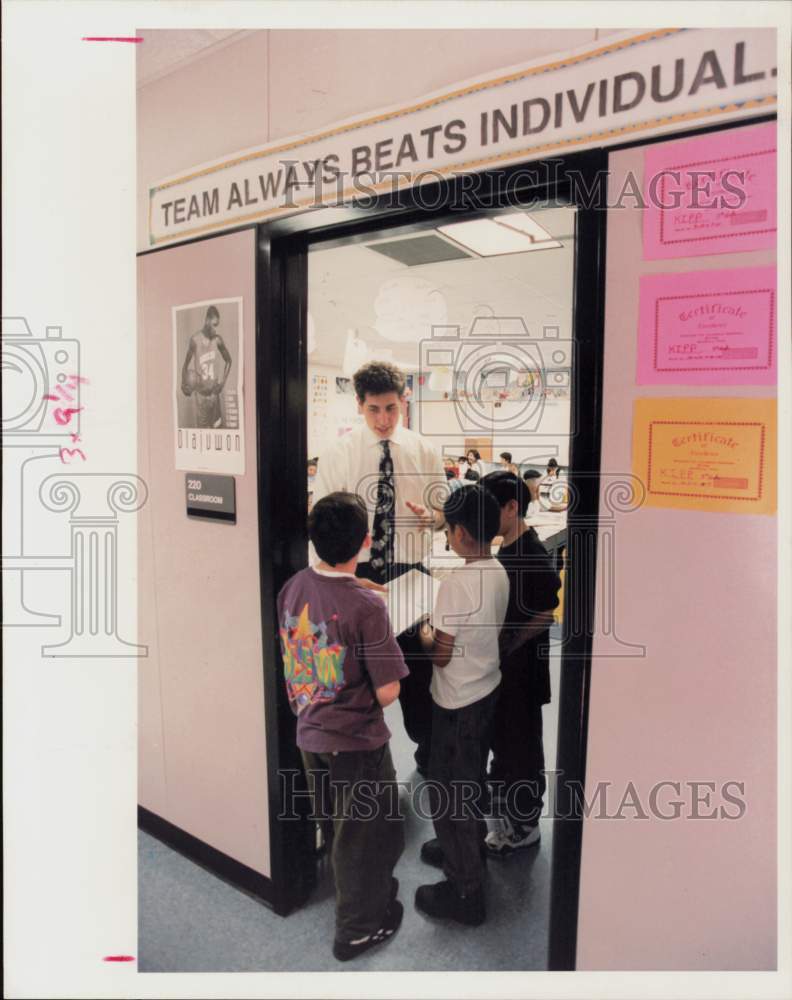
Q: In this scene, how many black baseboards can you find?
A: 1